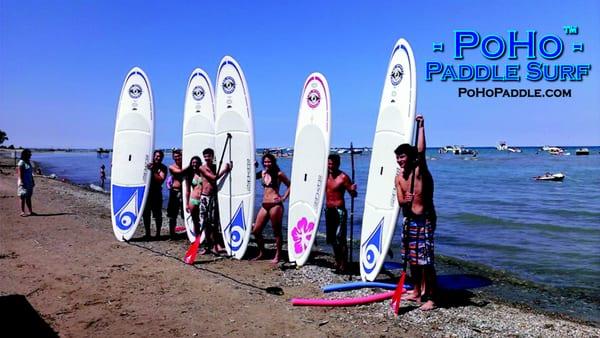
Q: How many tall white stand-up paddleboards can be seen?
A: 5